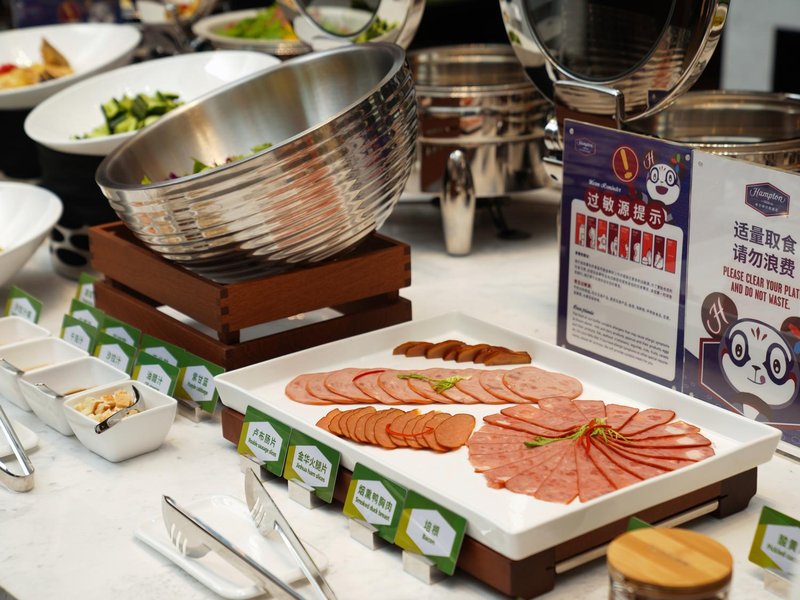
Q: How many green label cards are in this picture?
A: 15